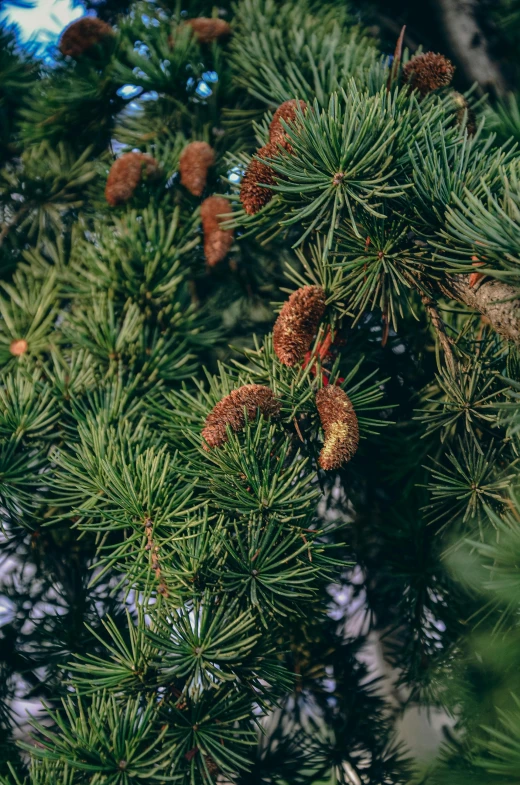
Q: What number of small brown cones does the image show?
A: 11